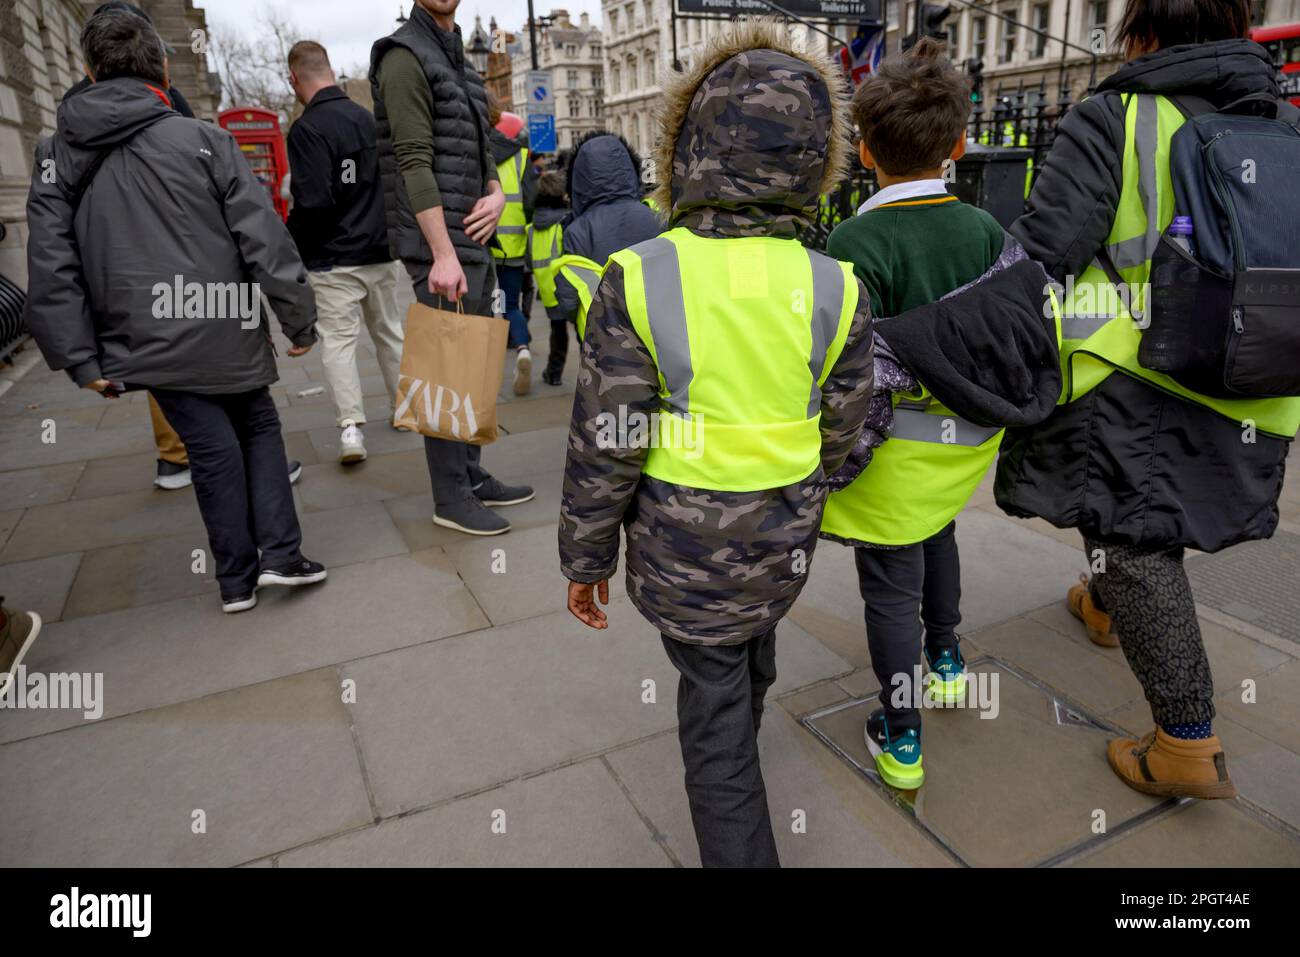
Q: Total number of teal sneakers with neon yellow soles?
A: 2